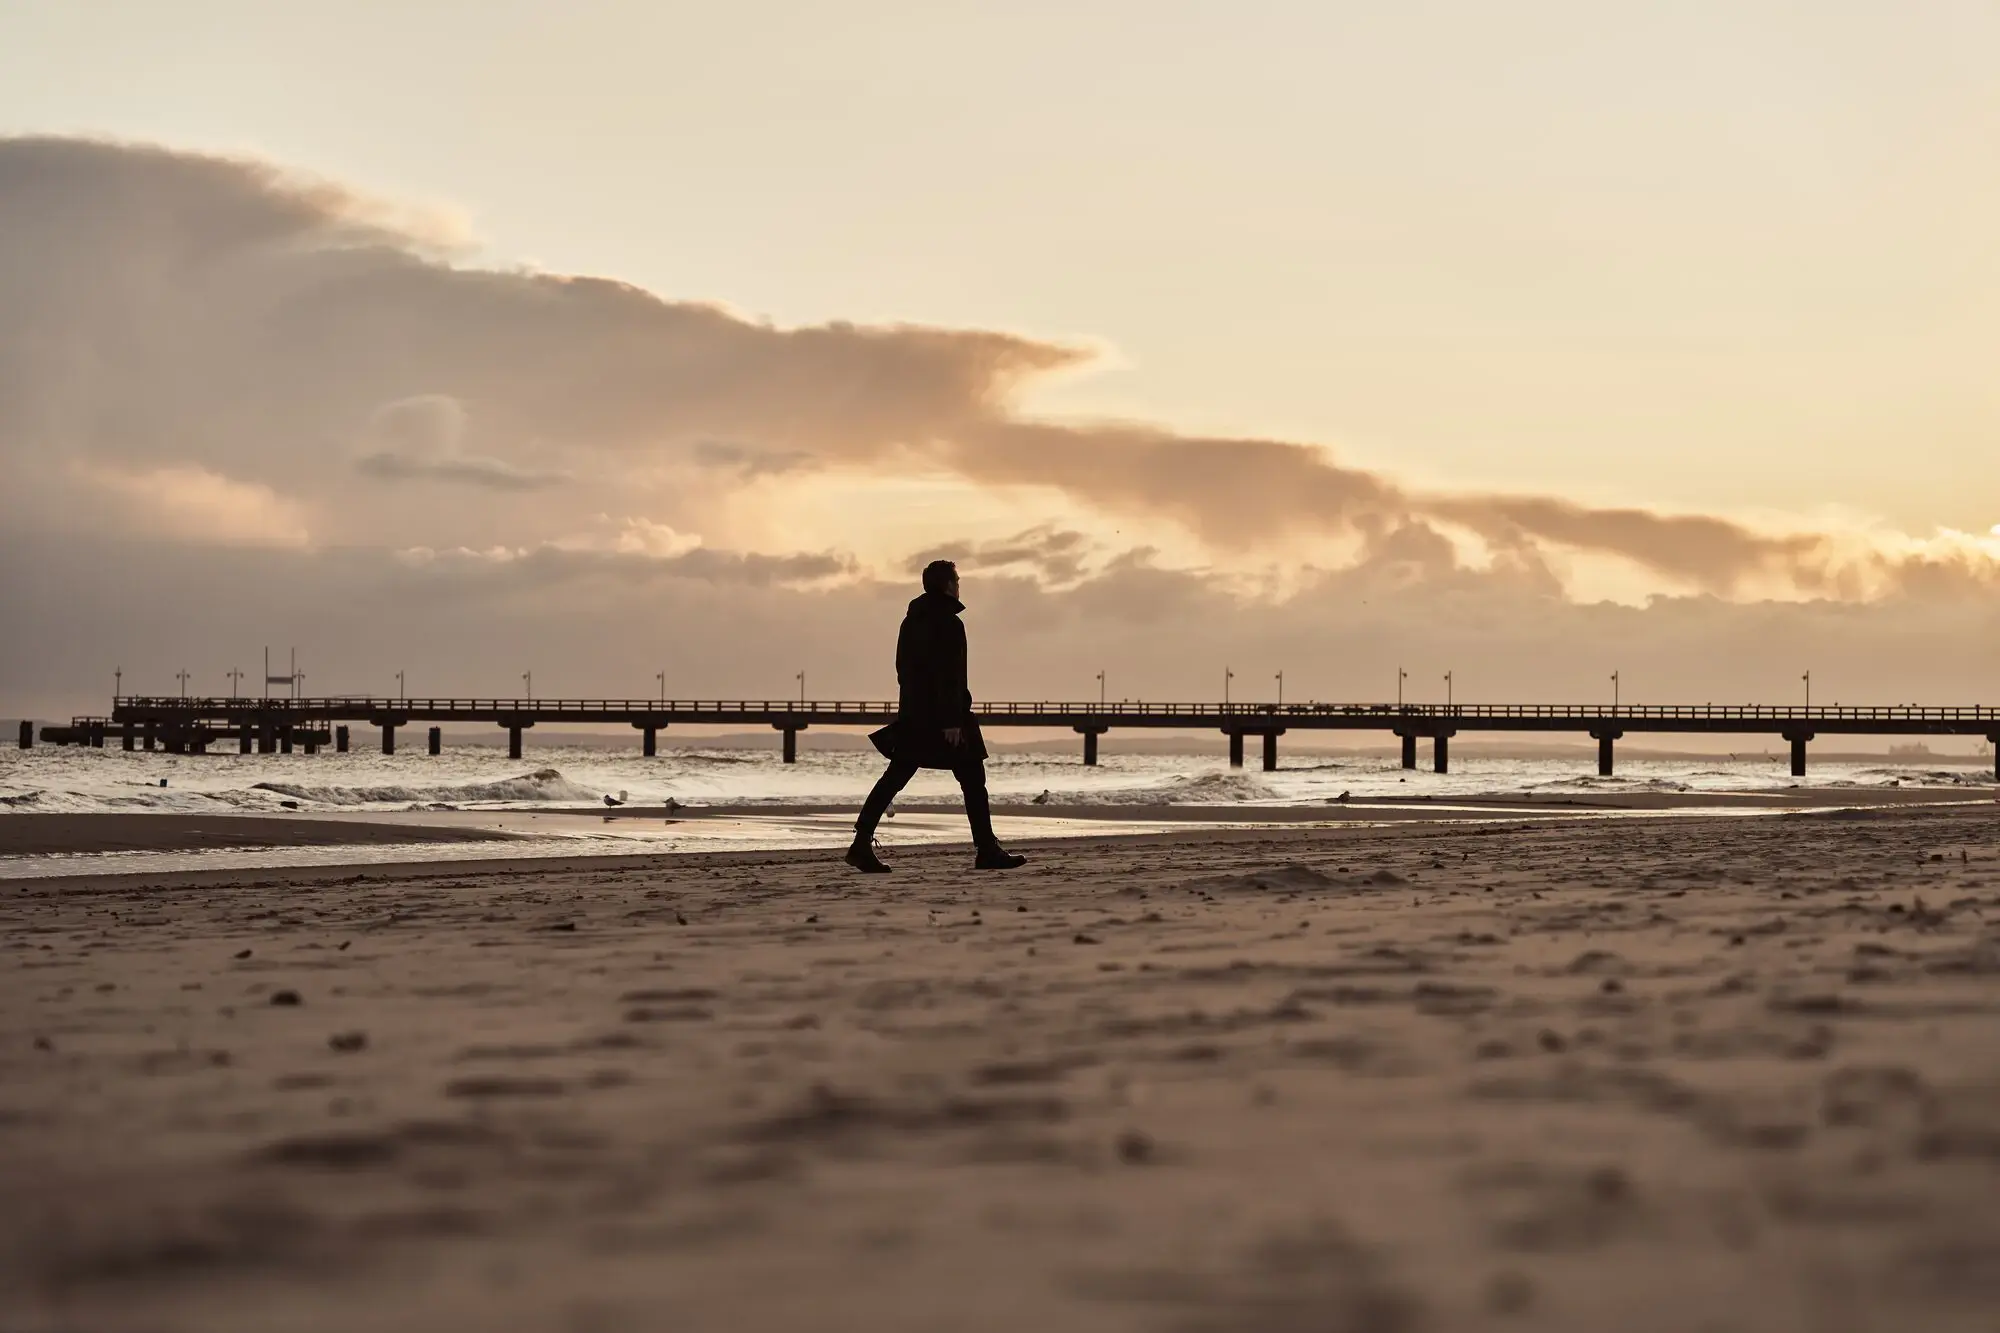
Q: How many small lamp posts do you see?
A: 15